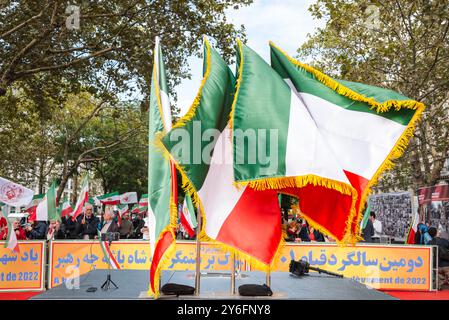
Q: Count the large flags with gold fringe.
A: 4